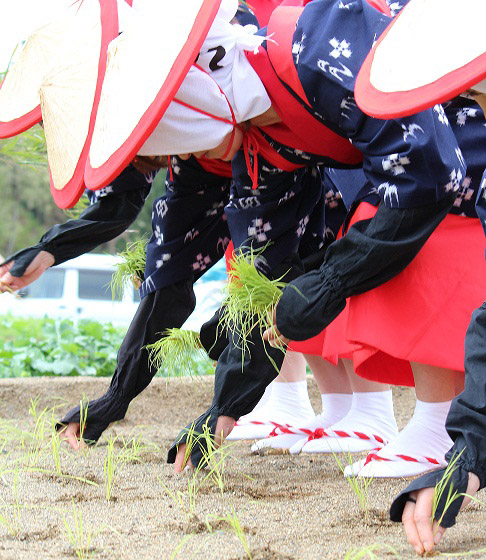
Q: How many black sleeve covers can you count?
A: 6